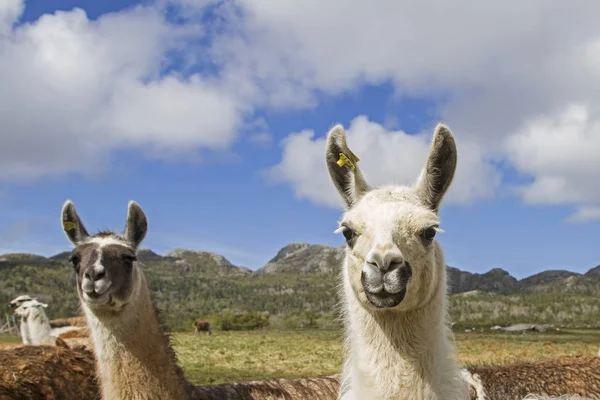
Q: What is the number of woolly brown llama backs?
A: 3